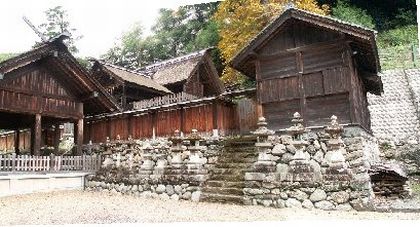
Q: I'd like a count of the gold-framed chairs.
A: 0